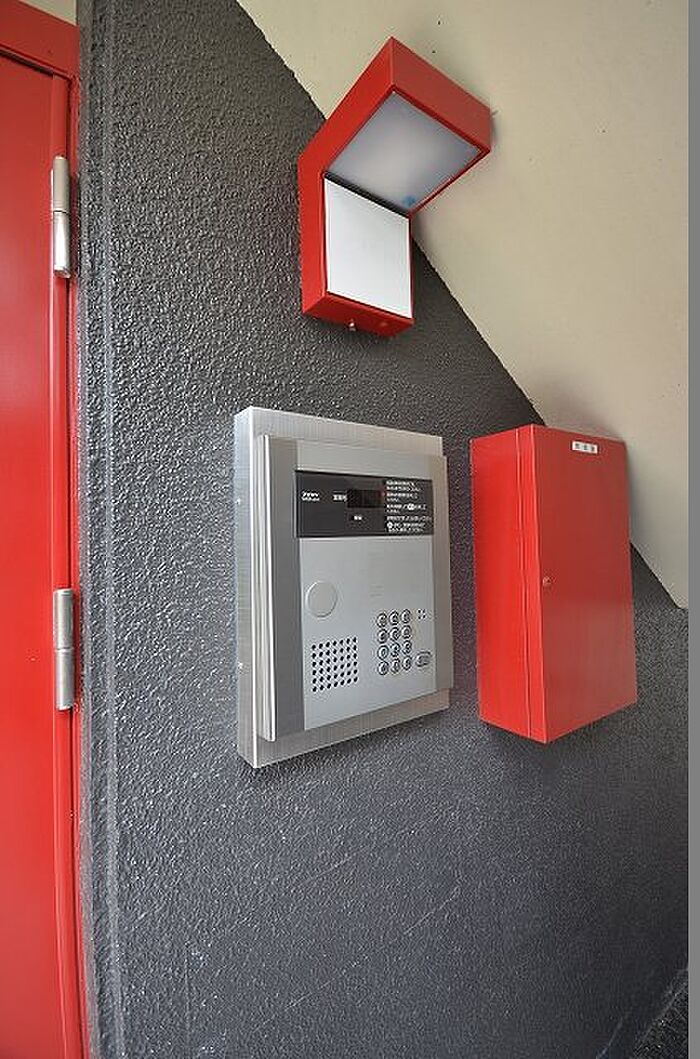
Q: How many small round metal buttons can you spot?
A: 12